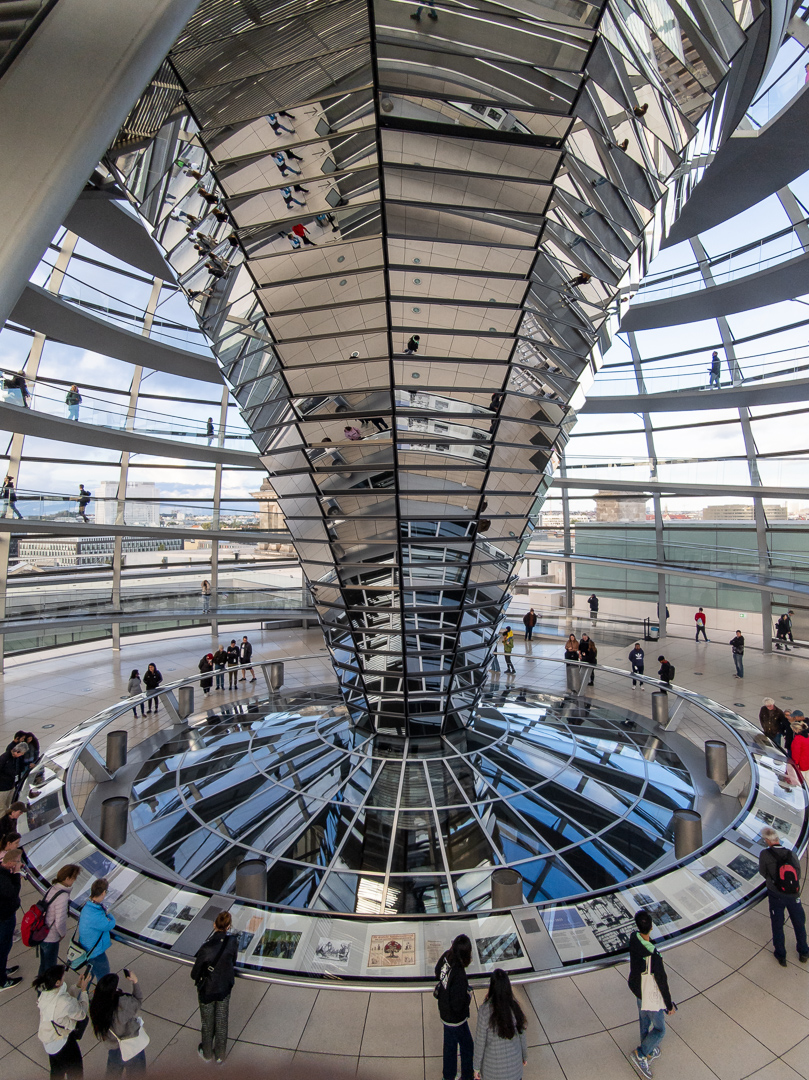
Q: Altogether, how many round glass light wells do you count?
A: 1